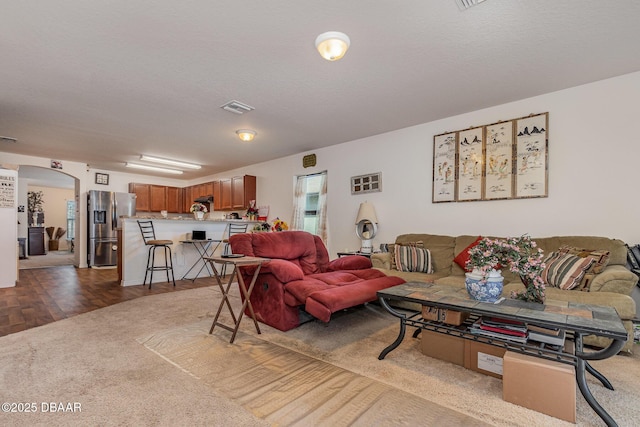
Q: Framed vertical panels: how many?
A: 4